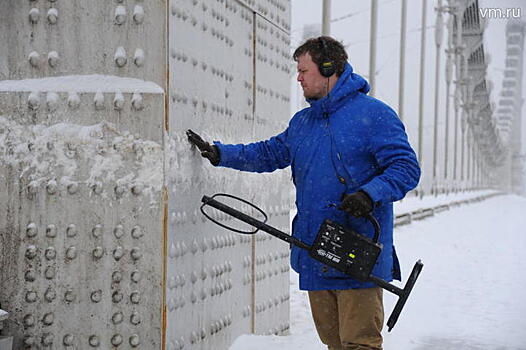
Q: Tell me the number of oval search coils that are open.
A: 1